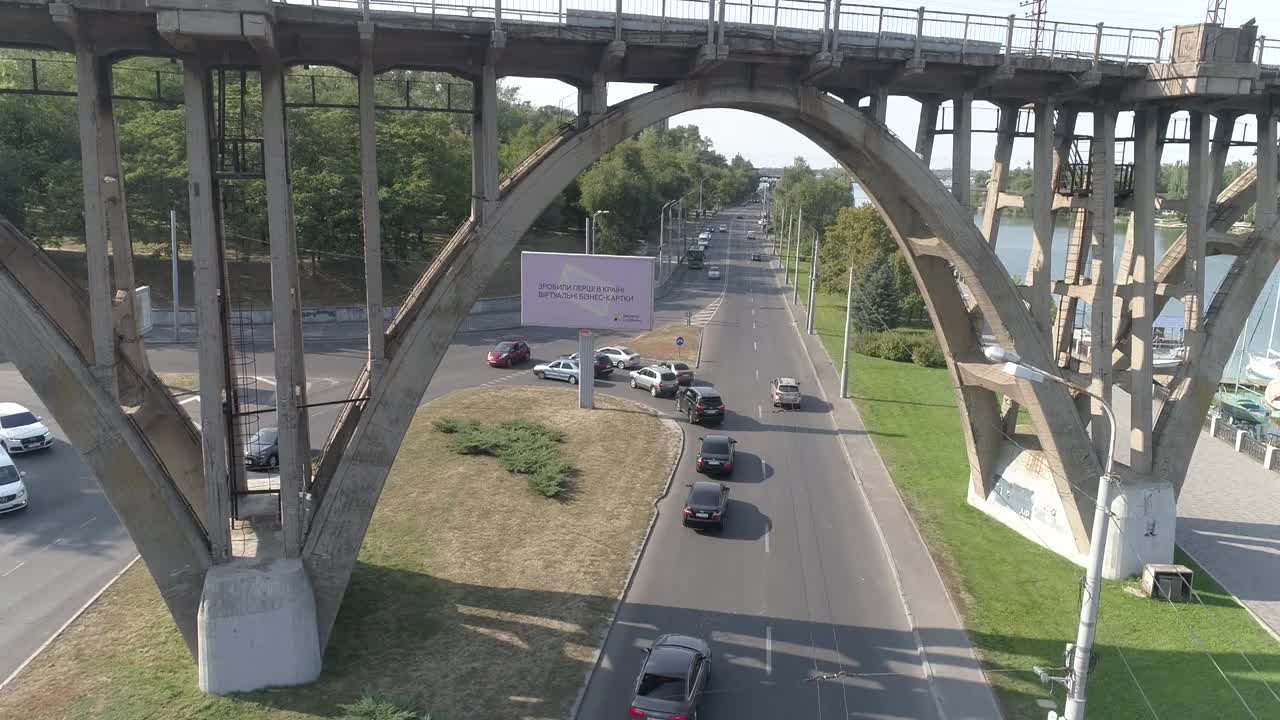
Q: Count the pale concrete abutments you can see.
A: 2